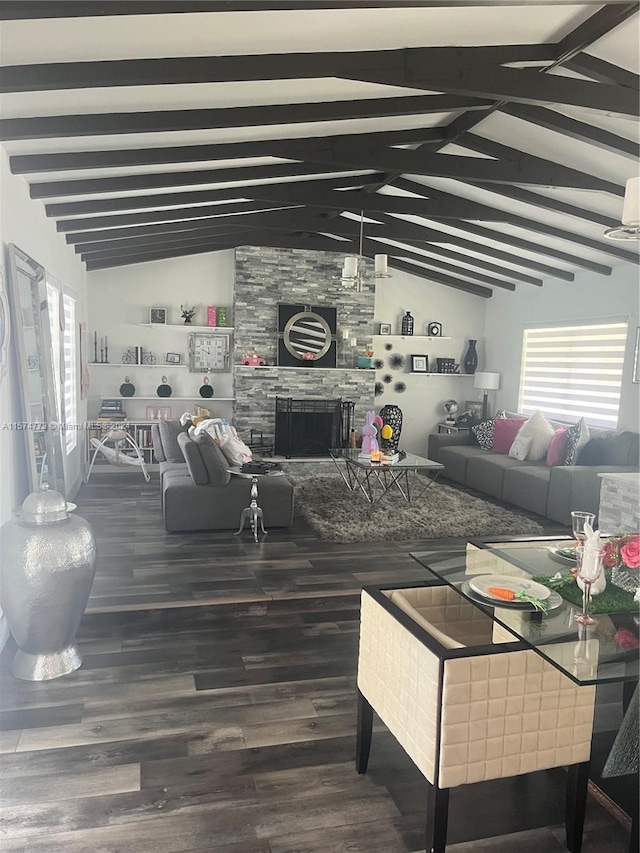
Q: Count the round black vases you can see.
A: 3